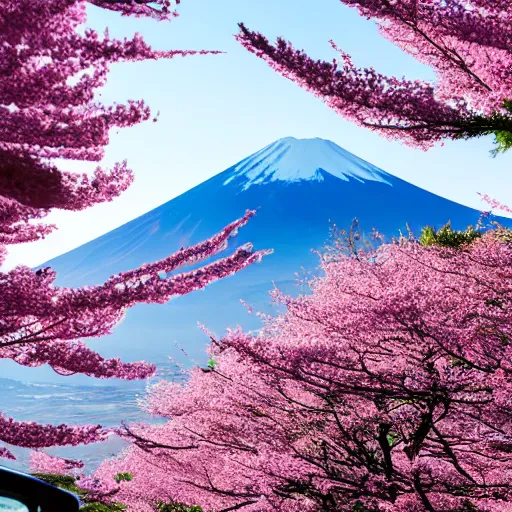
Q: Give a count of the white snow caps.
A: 1